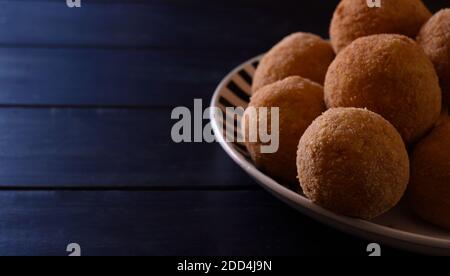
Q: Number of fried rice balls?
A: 7